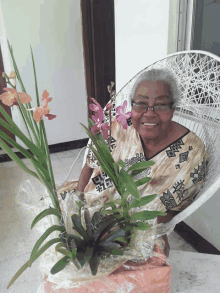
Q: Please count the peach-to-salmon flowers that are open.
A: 2